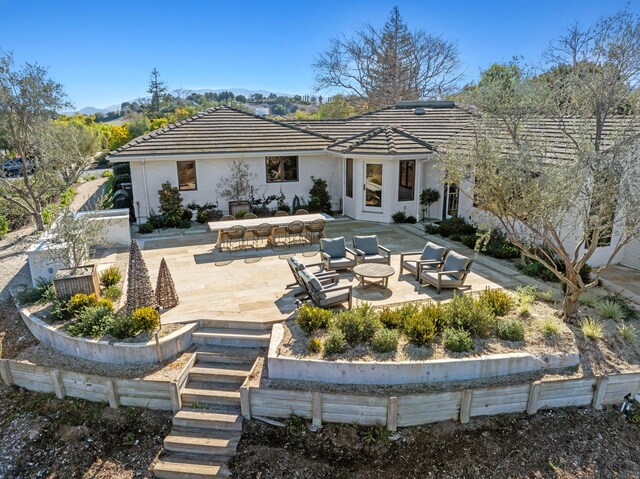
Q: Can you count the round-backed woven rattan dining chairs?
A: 8